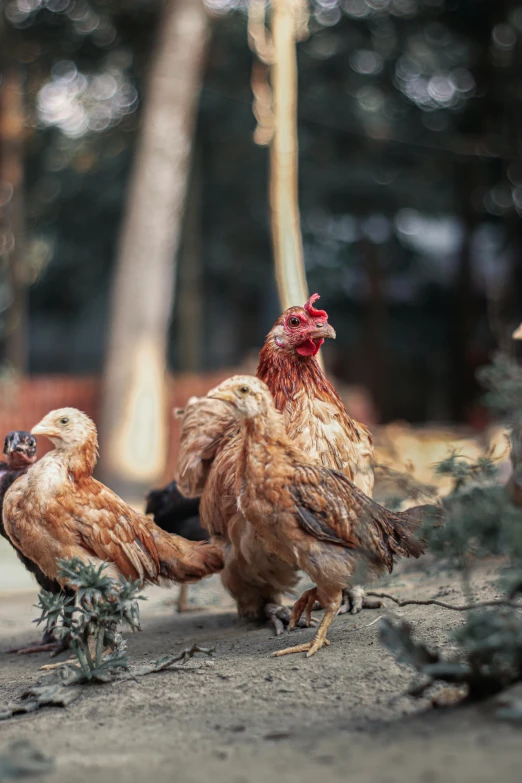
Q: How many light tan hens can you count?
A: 2